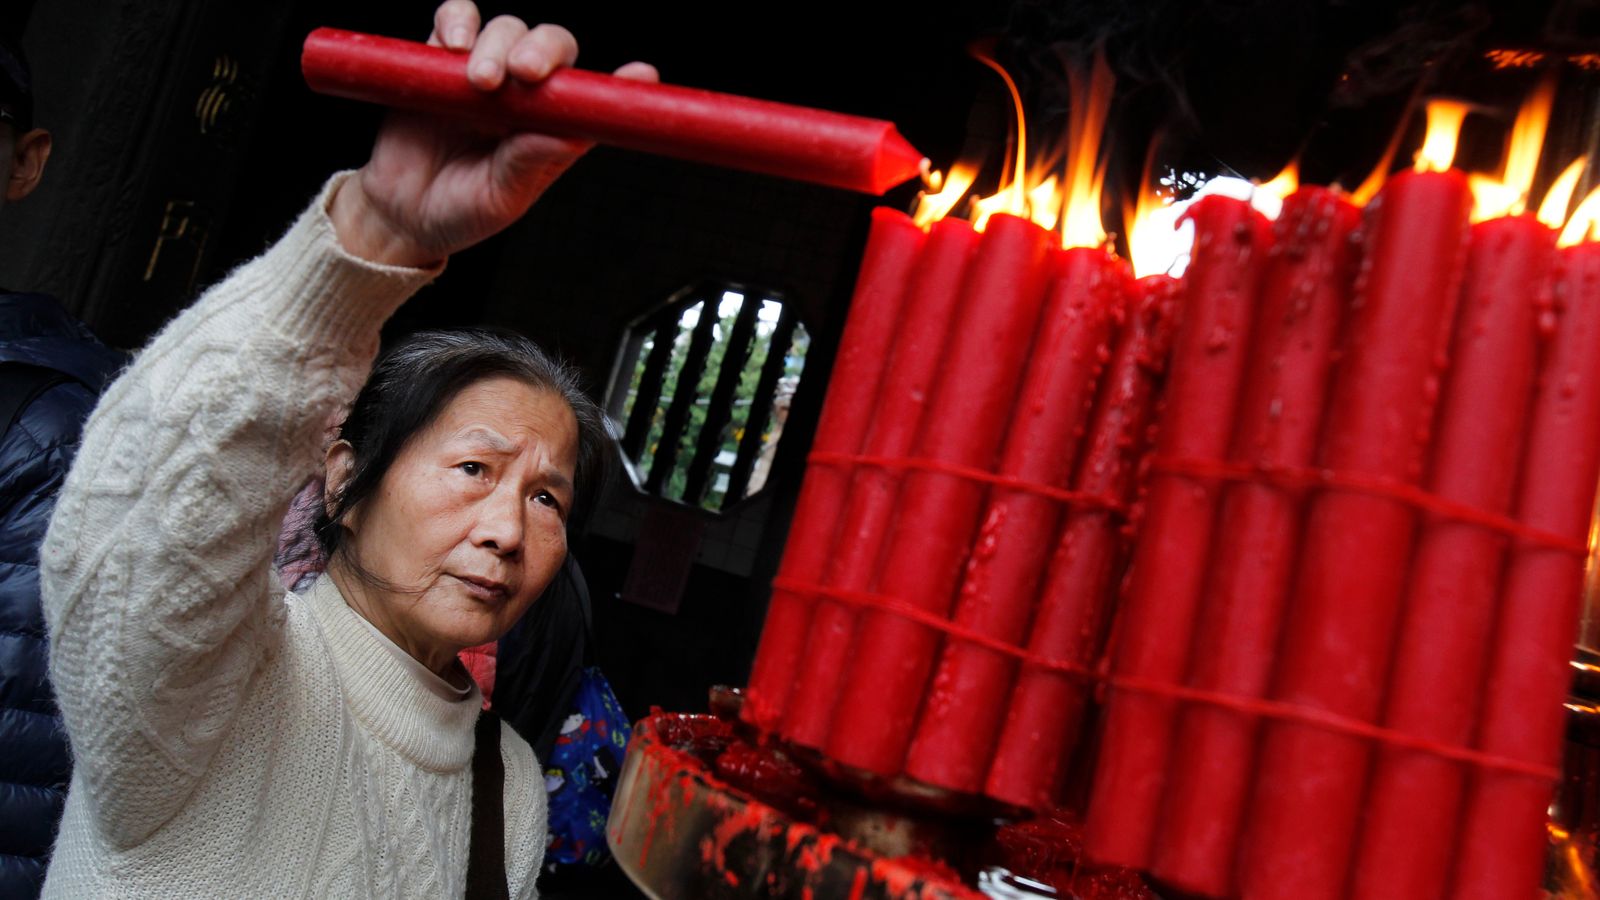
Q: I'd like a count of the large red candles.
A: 11